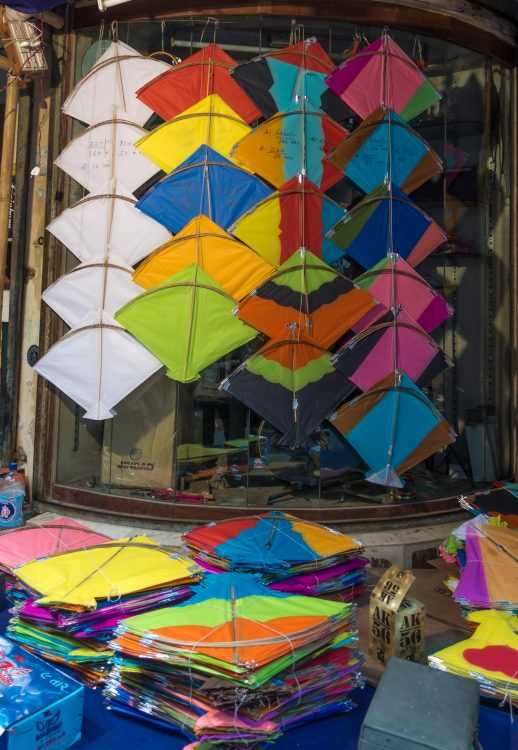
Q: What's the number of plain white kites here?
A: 5